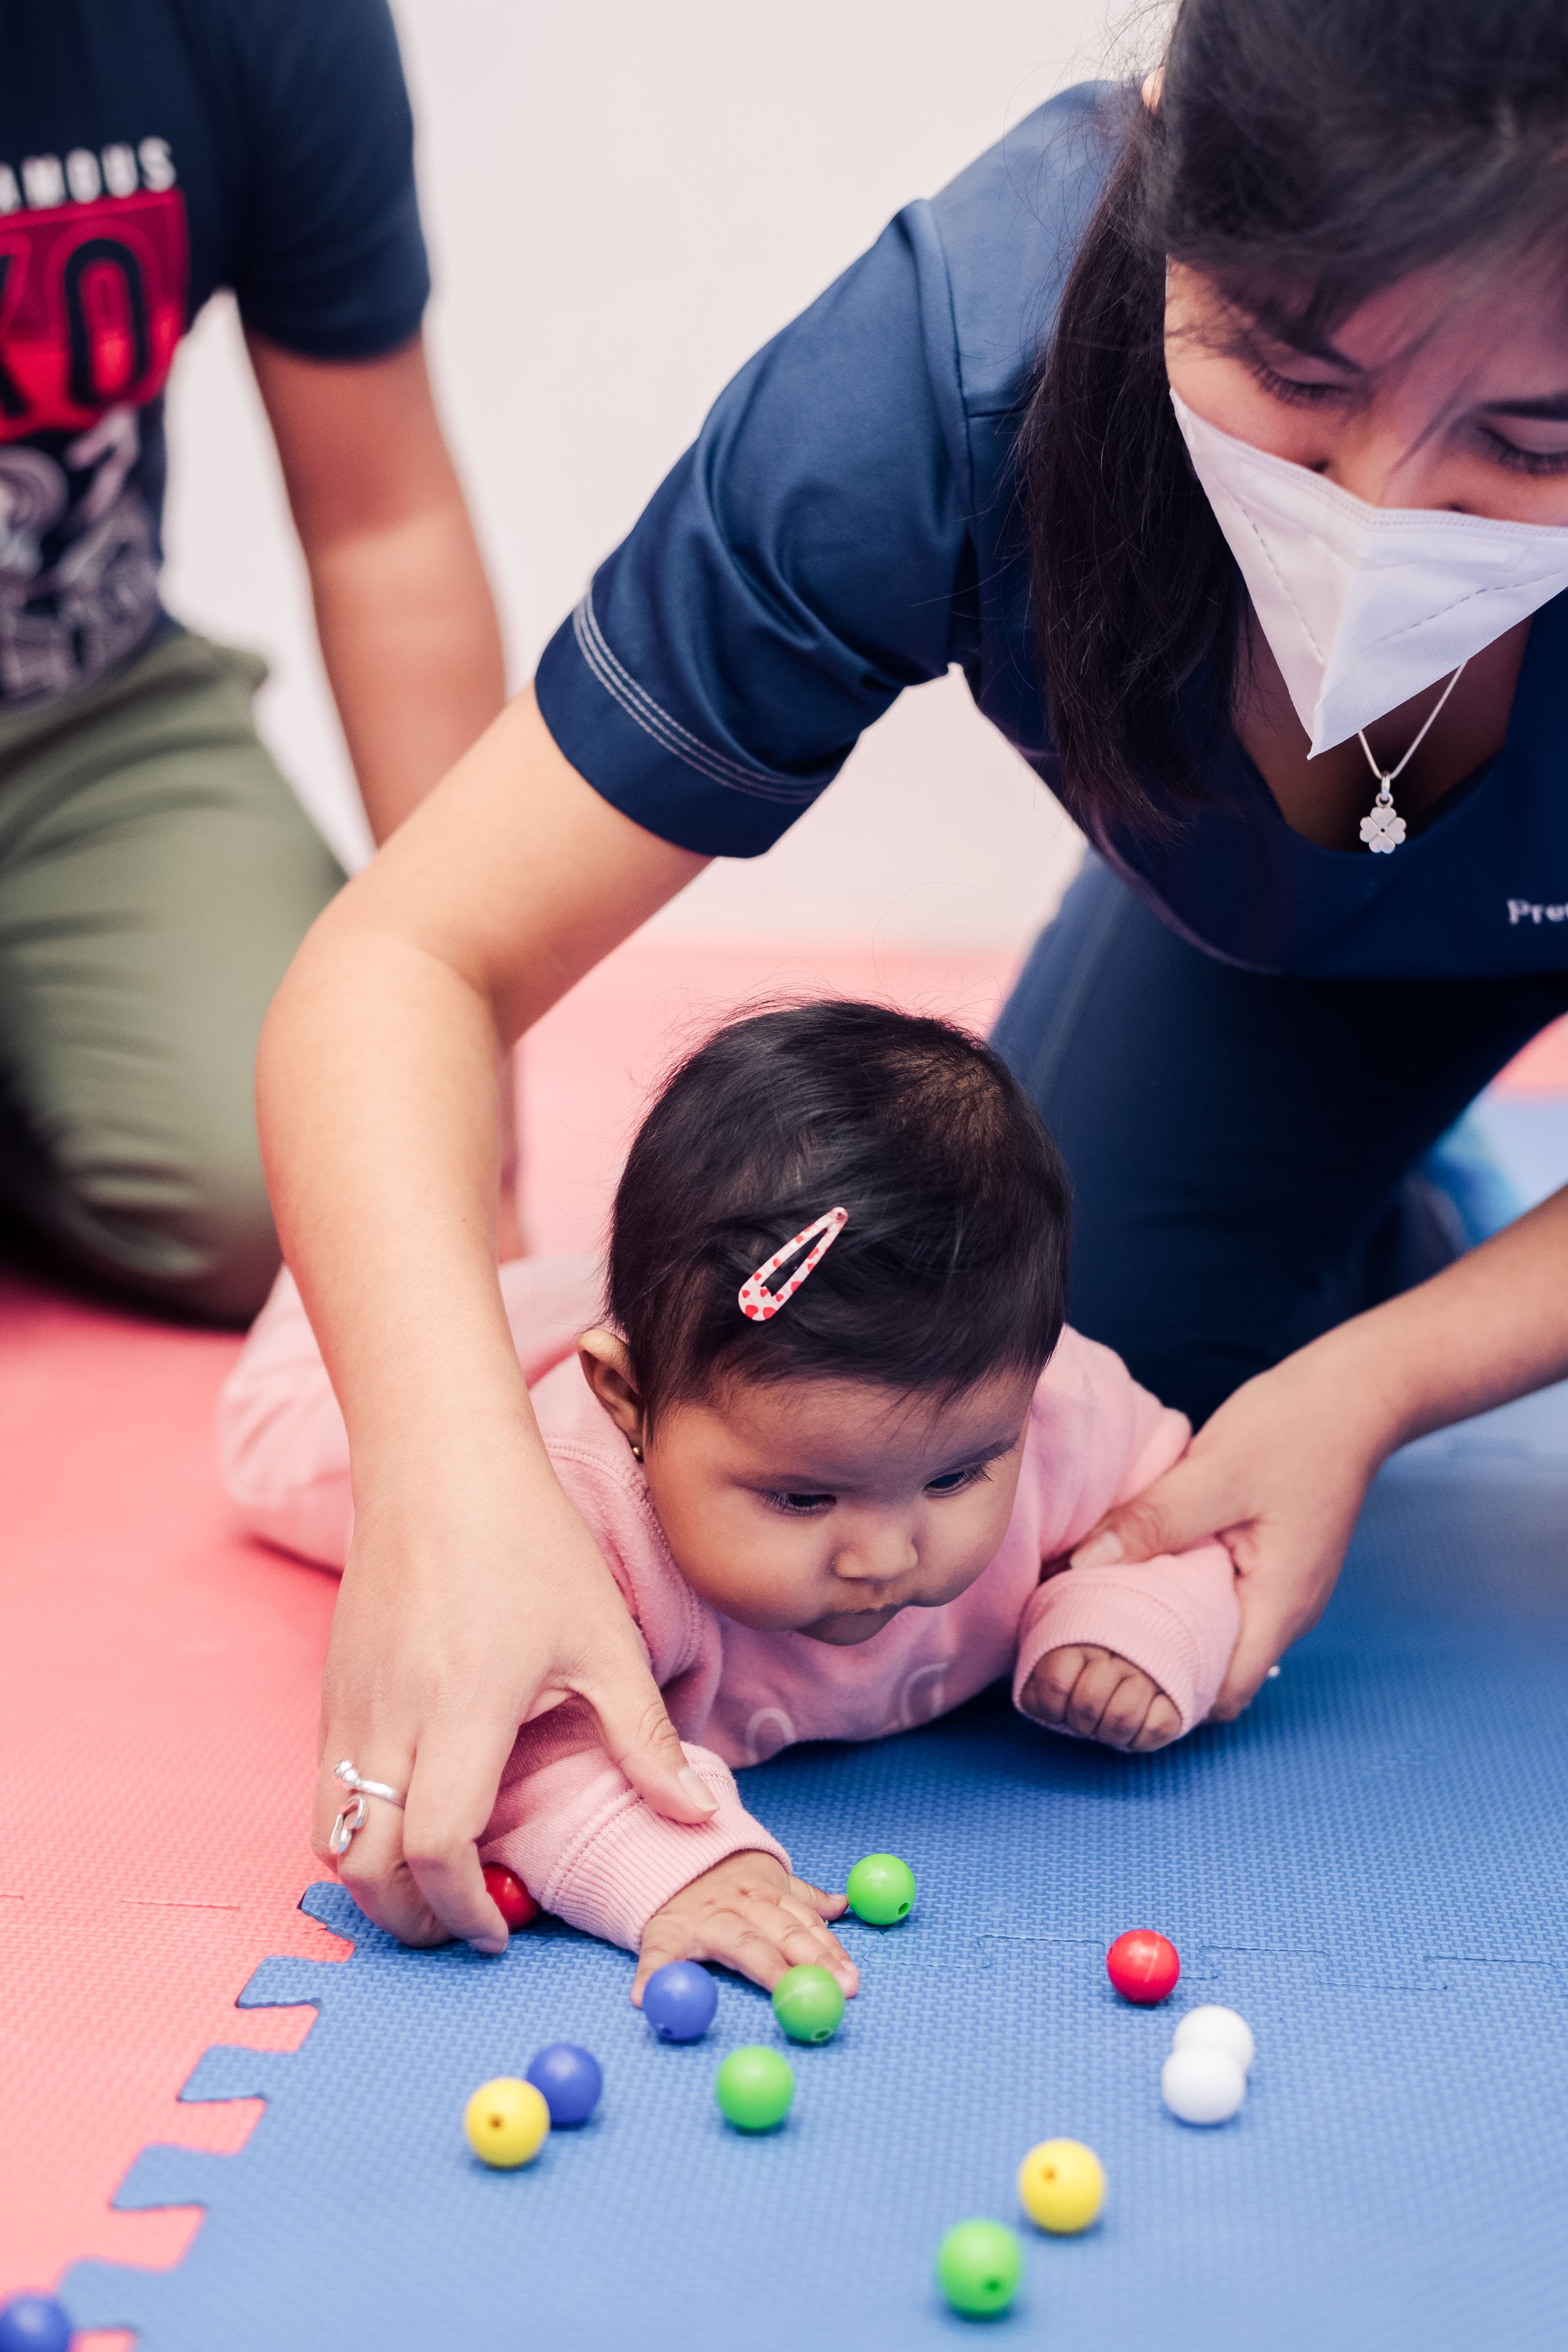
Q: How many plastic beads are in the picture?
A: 13